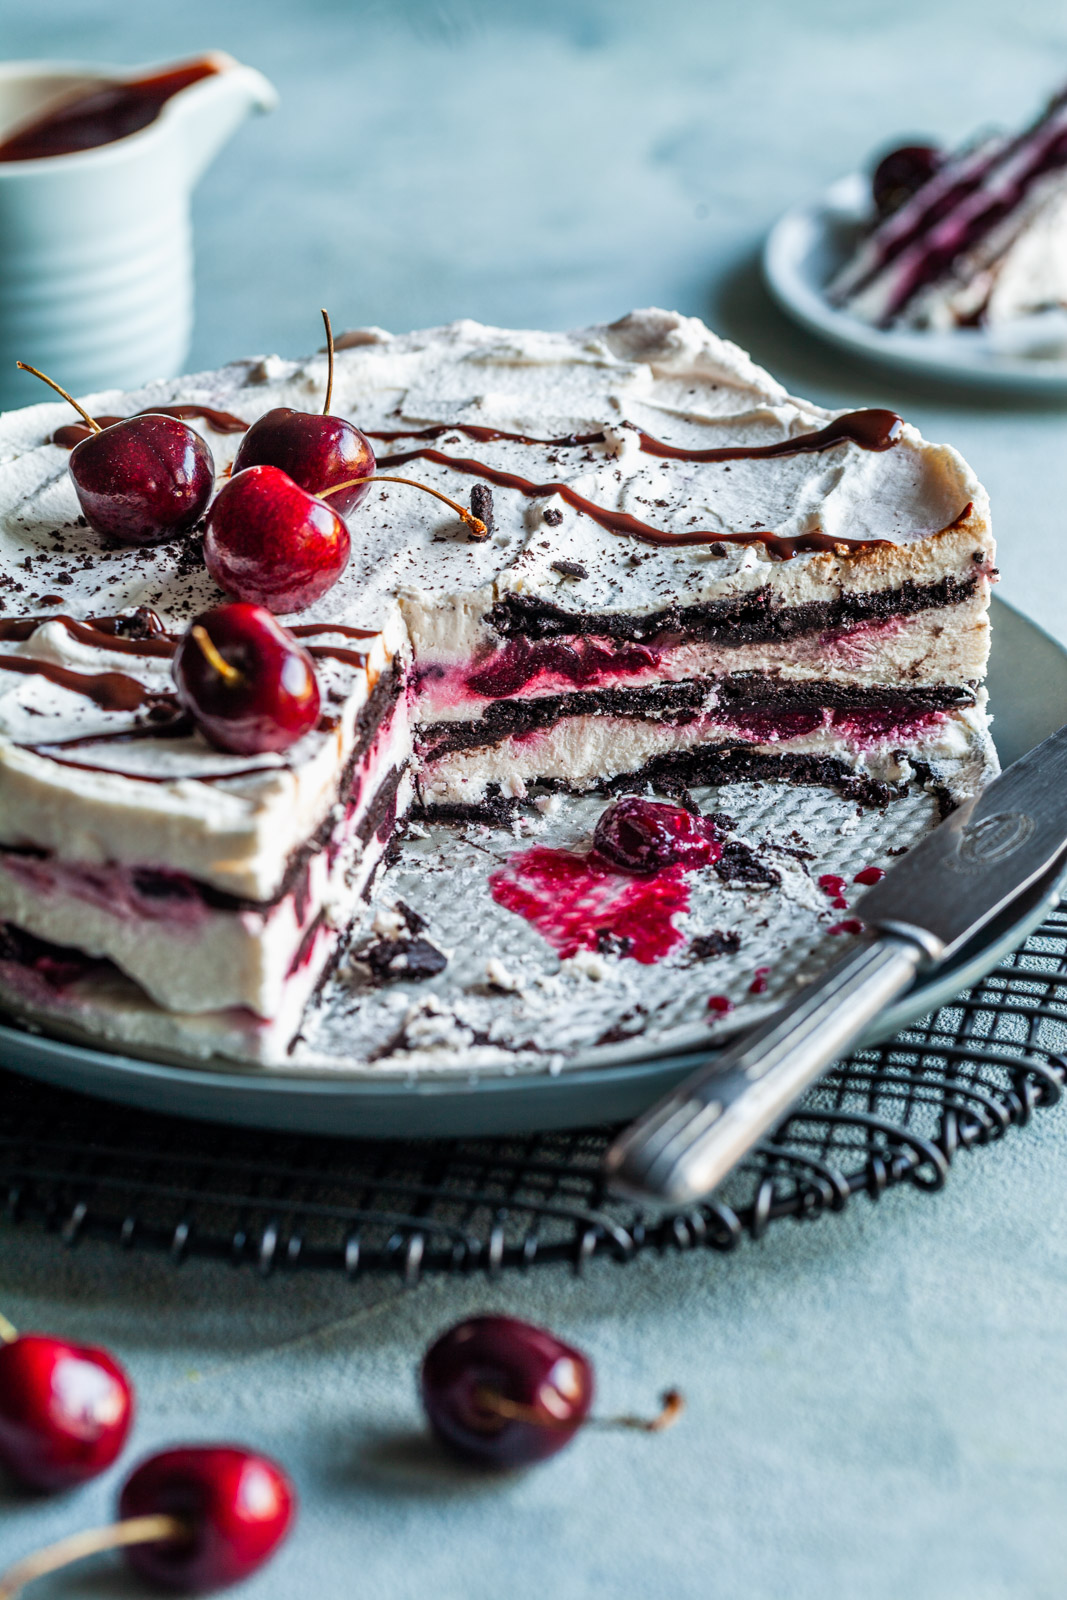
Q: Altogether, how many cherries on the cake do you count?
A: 4